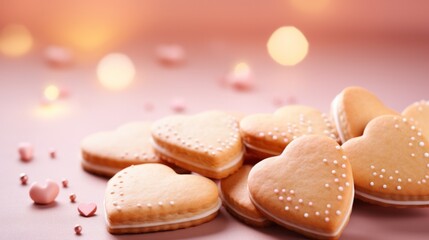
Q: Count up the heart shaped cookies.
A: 9